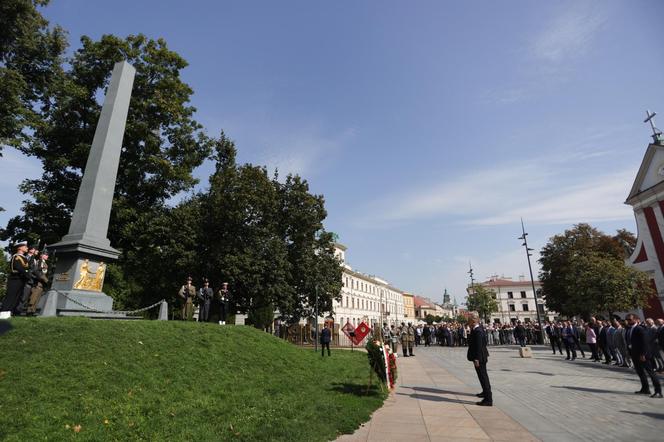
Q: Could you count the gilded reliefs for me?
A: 1